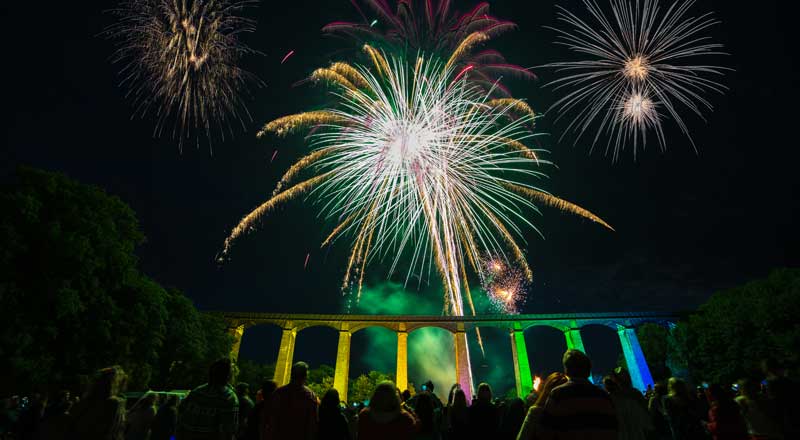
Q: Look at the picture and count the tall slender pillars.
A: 8